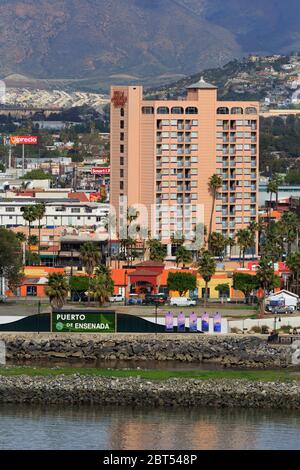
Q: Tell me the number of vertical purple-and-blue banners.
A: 5